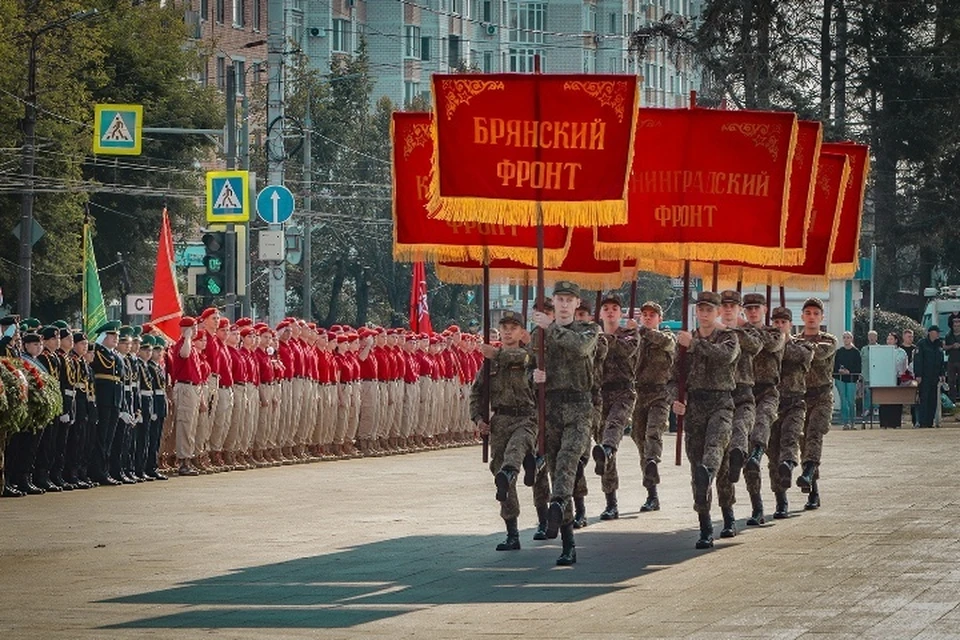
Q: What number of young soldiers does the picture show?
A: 11